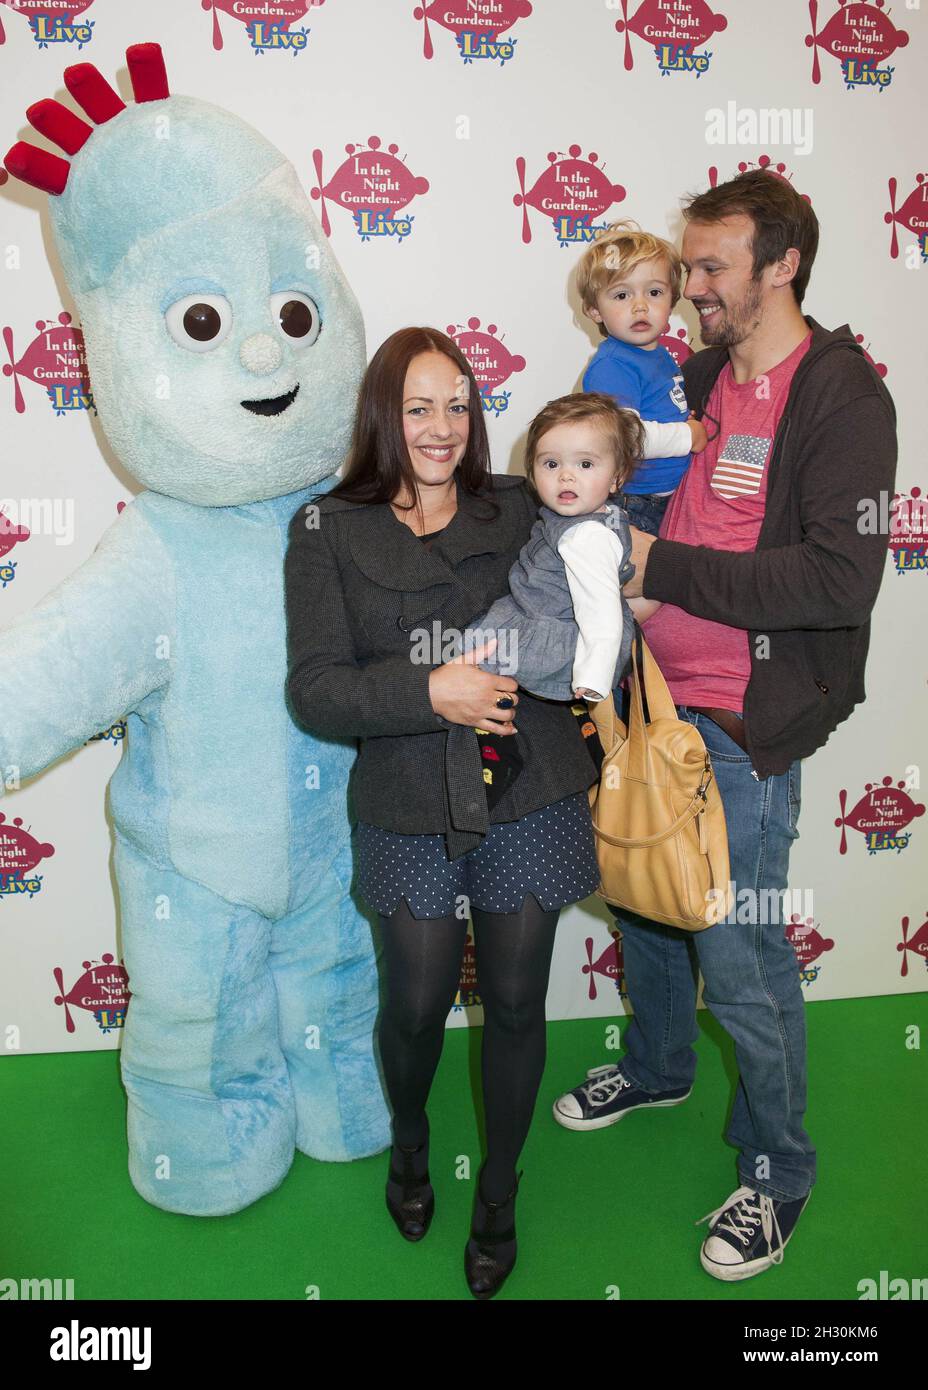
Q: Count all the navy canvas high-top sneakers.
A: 2